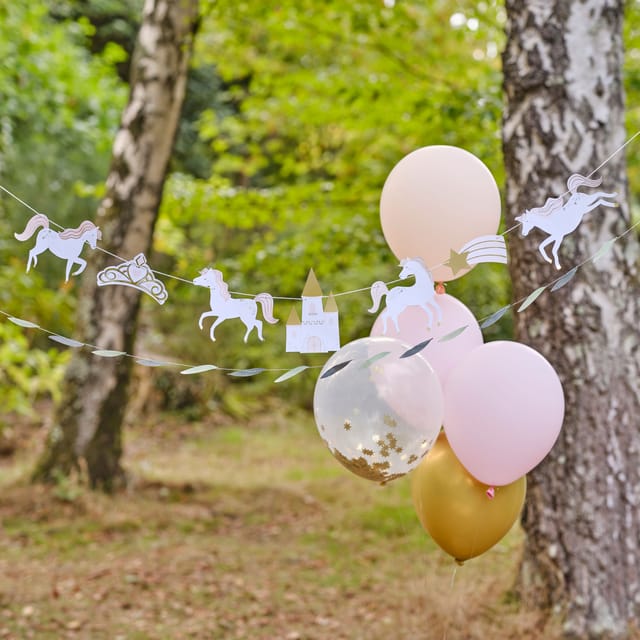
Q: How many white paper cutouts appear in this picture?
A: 7